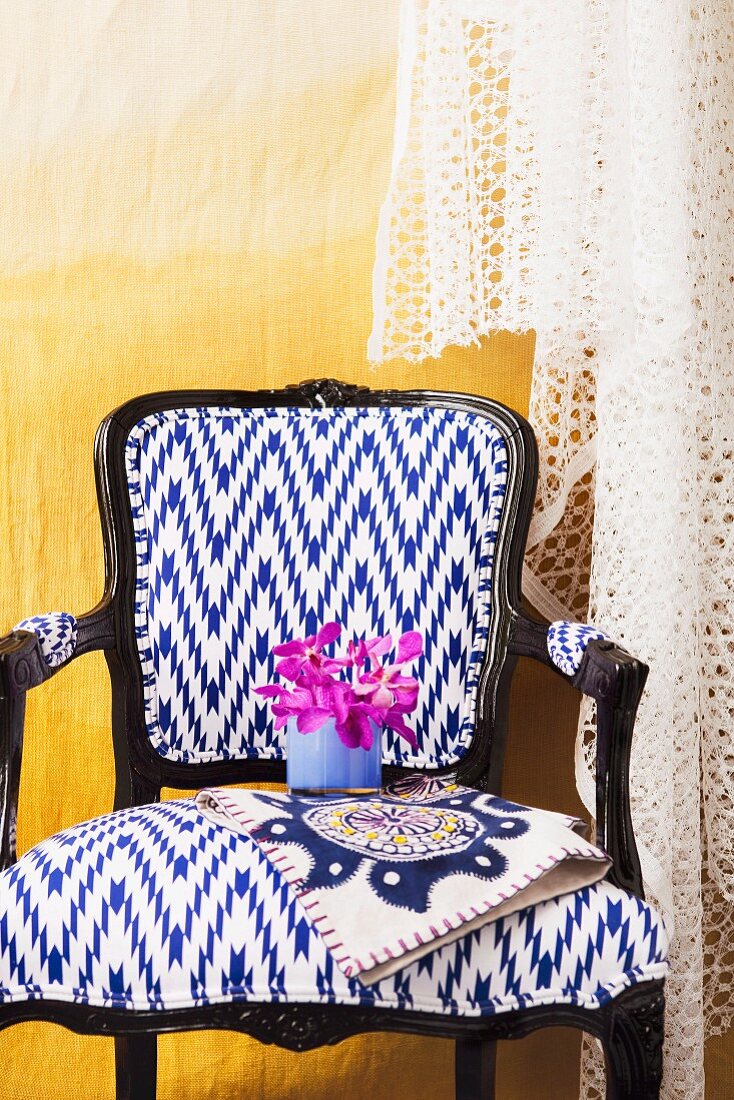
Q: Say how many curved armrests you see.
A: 2